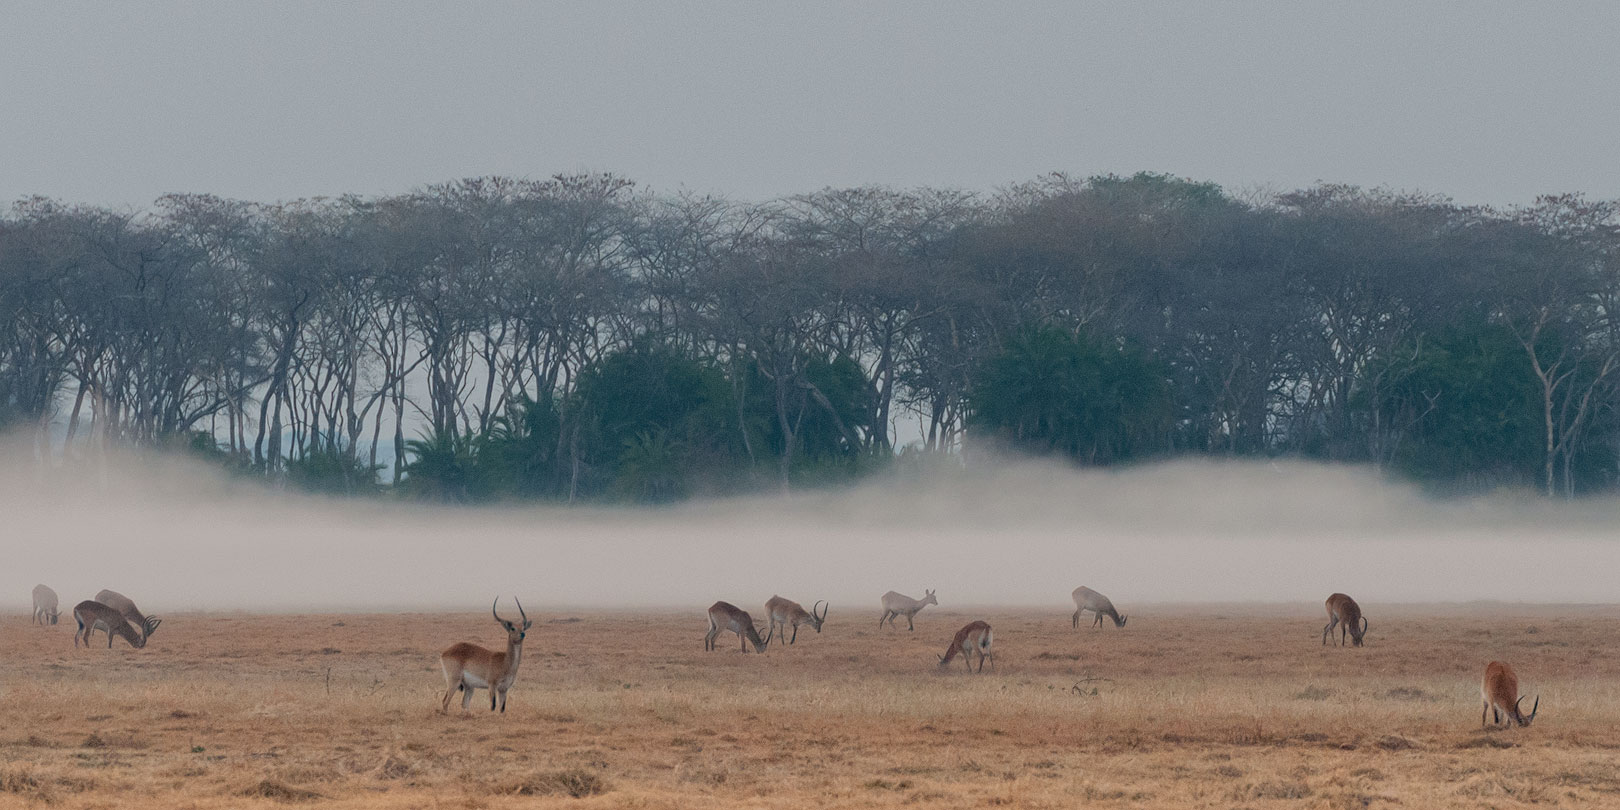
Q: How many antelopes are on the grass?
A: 11